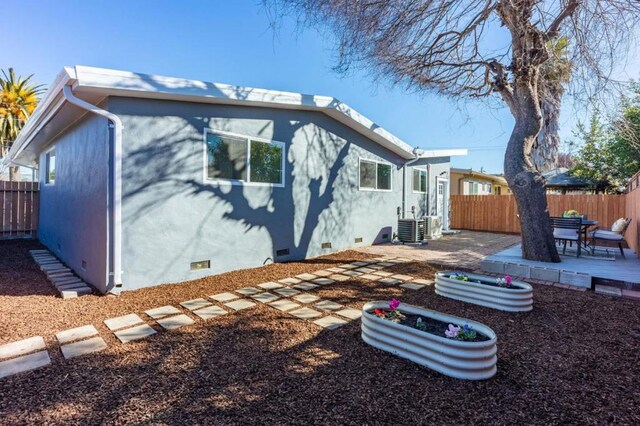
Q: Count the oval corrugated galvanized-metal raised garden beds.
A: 2